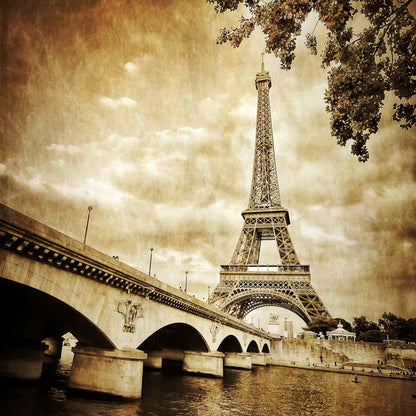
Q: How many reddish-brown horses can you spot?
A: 0